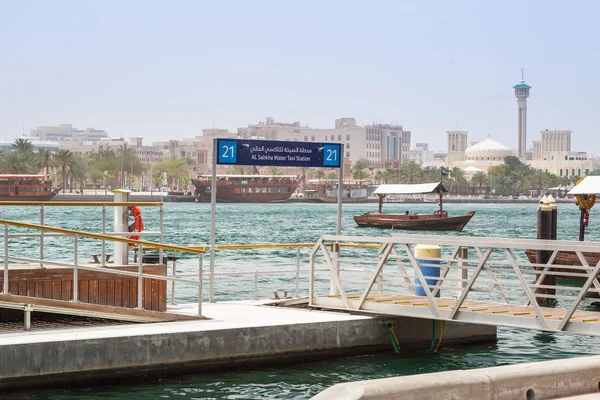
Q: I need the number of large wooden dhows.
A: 3